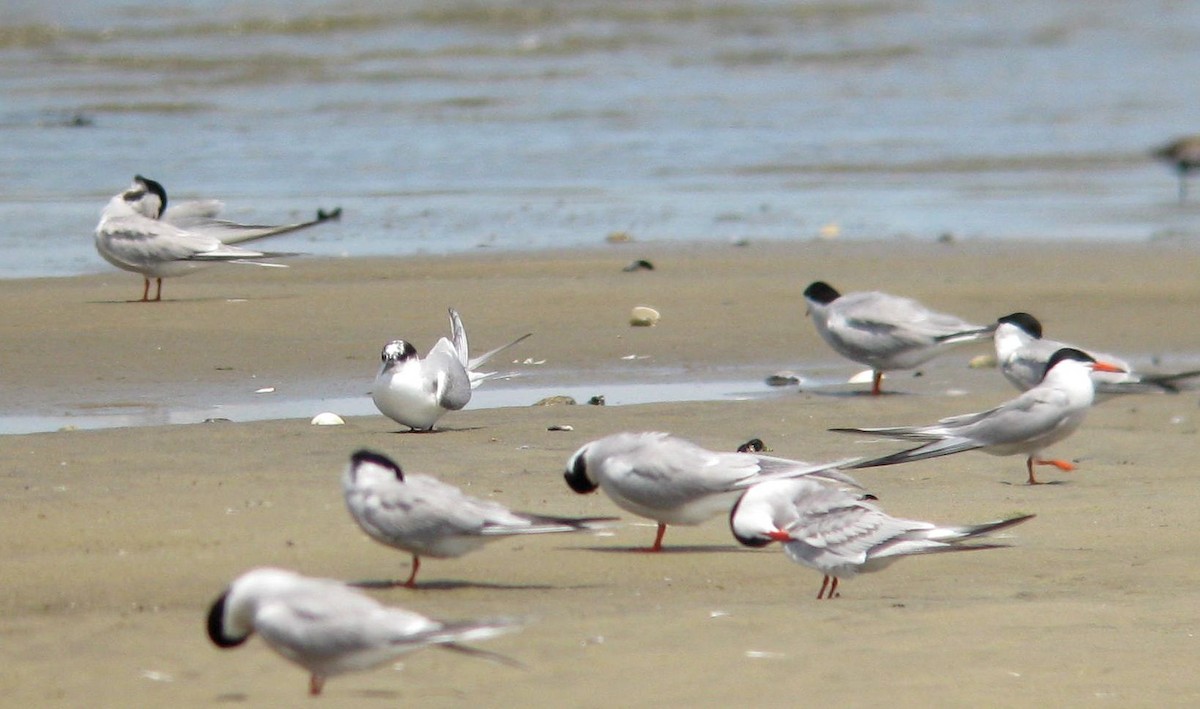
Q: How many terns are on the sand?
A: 9